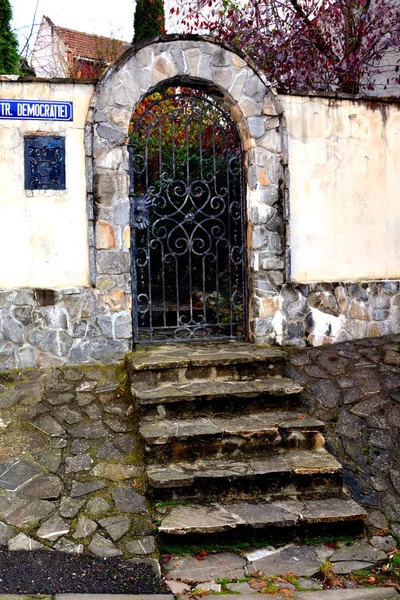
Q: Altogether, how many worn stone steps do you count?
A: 5